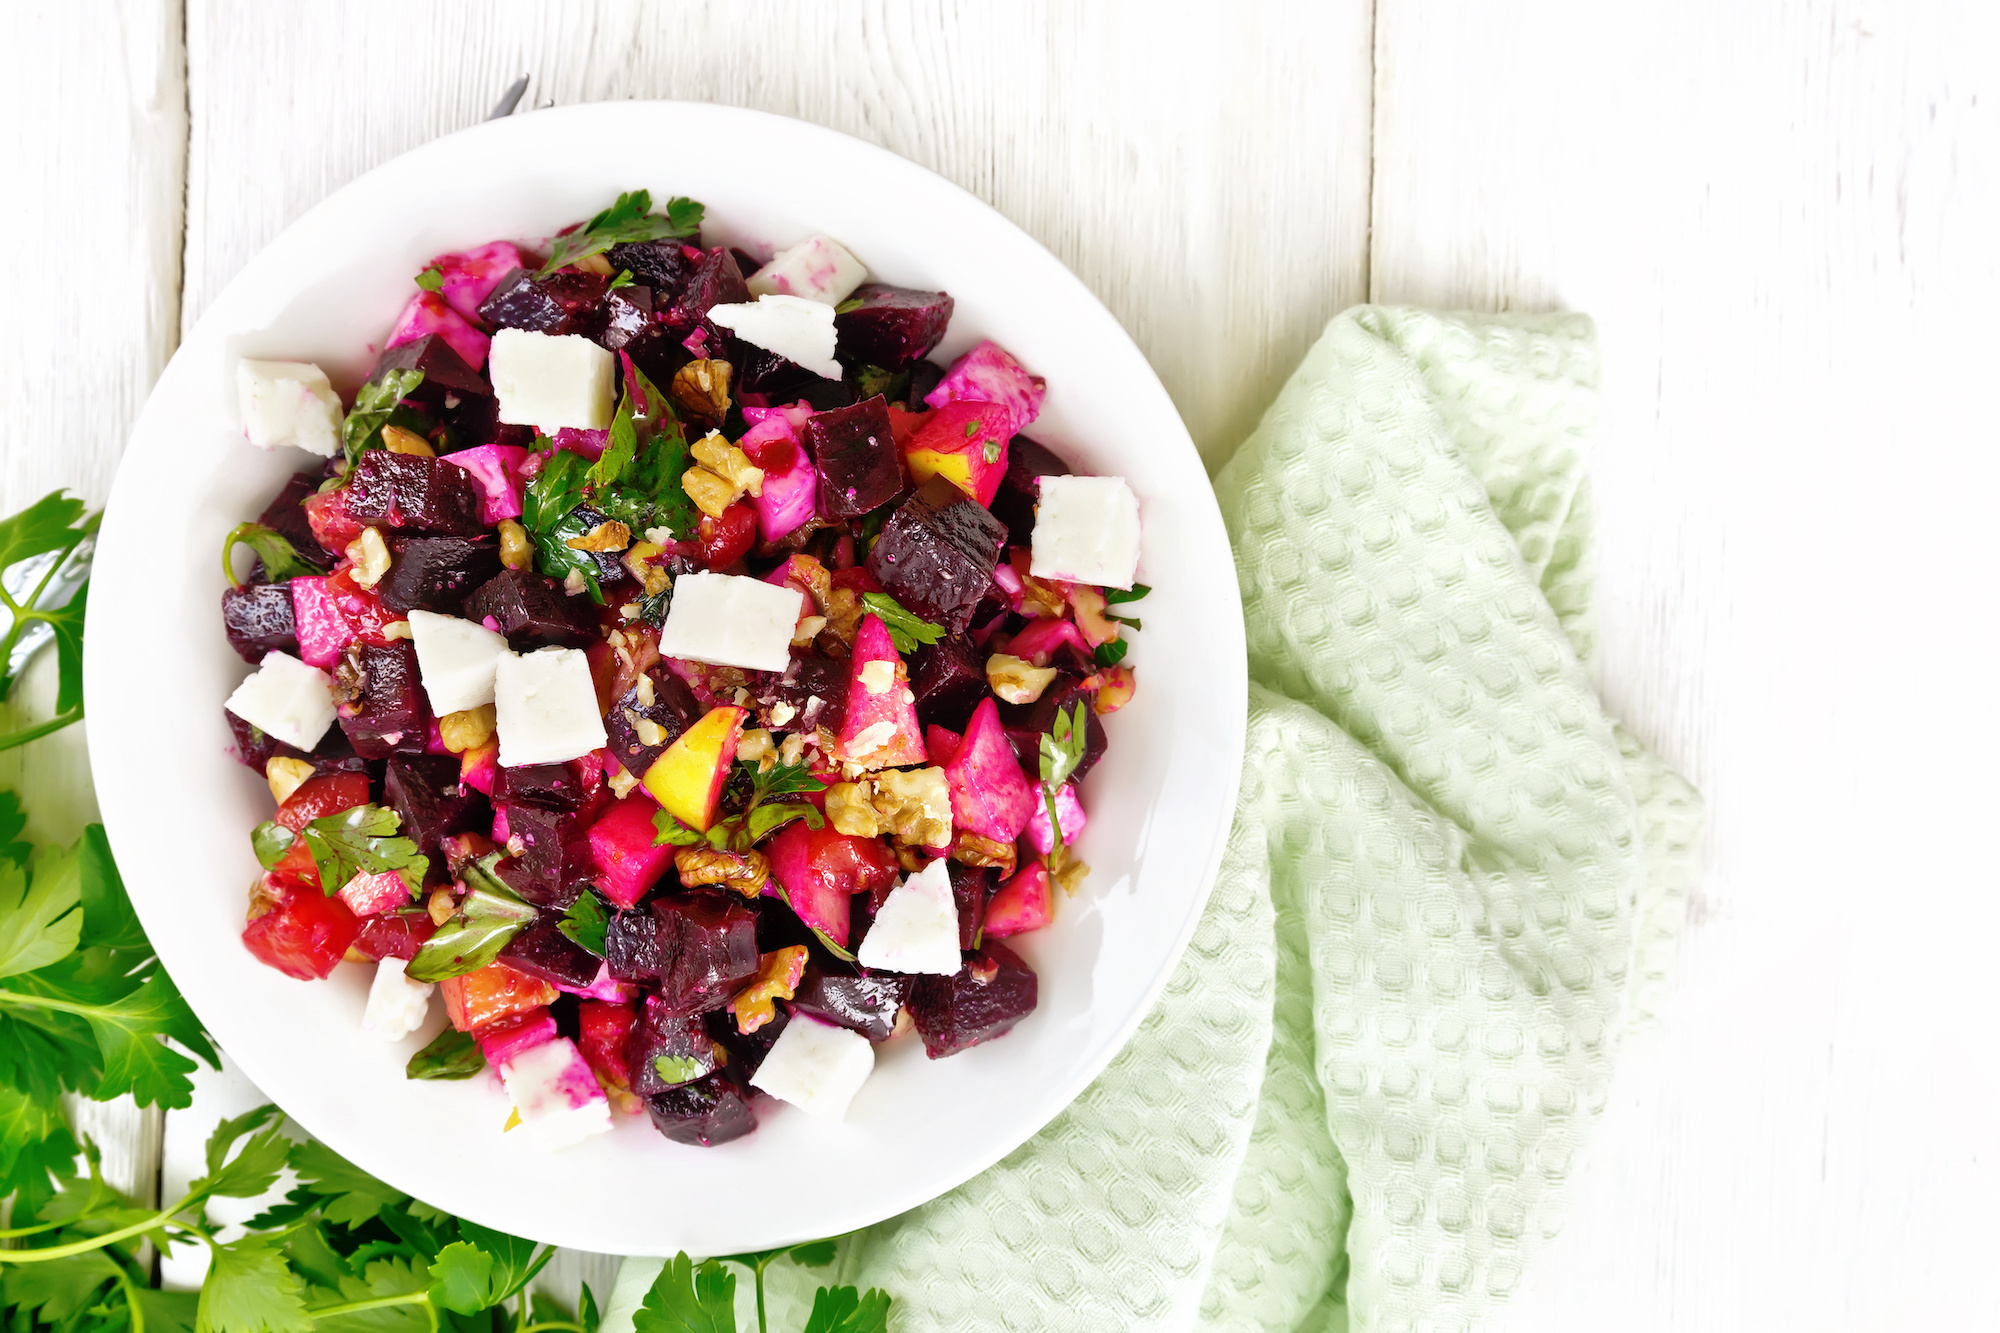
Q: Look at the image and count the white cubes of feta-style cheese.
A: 13